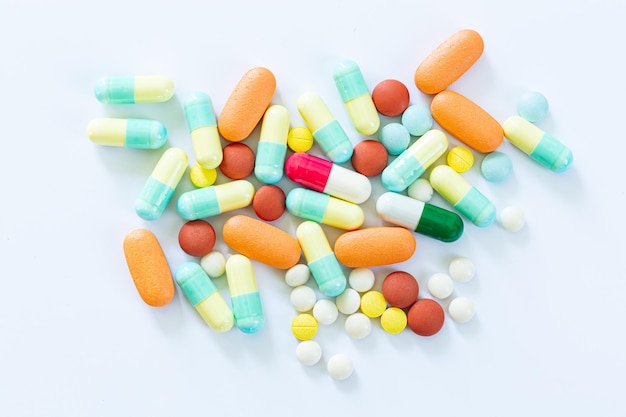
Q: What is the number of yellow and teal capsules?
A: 15